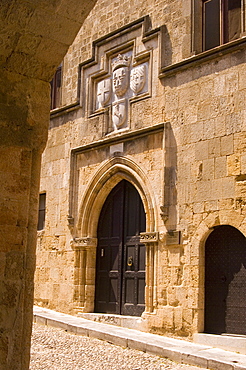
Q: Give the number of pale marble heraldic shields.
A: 4